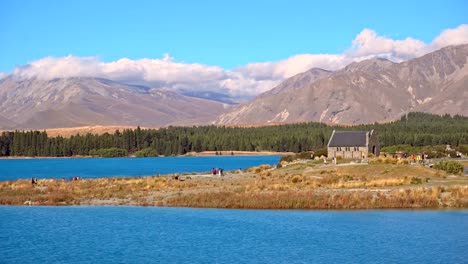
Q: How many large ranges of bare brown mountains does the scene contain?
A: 2